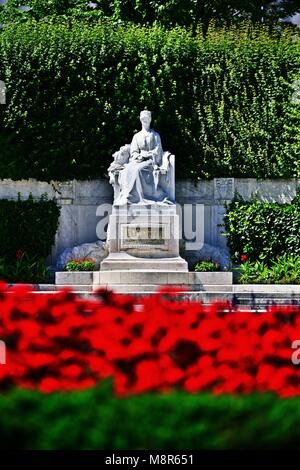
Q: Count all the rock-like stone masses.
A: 2